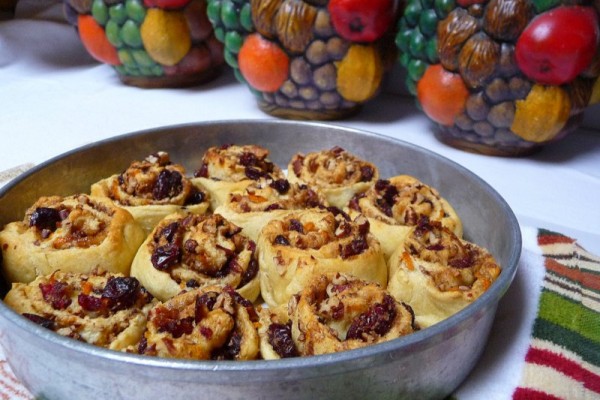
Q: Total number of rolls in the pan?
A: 12